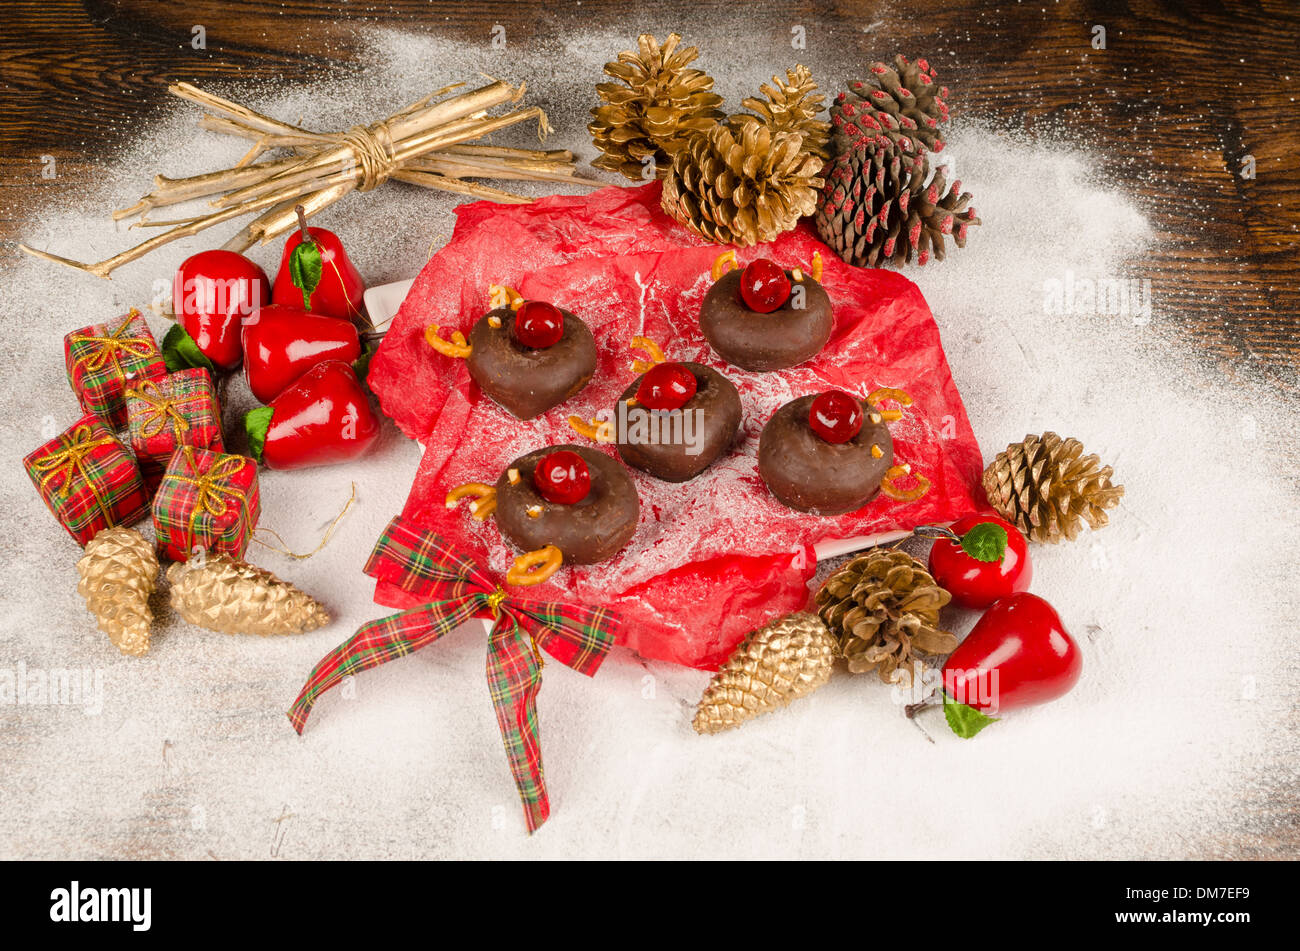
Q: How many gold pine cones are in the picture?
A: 8